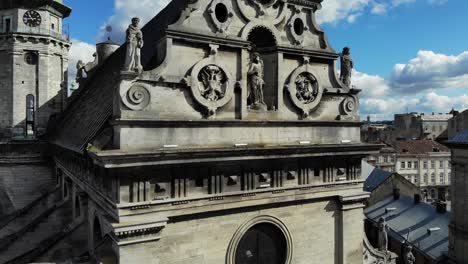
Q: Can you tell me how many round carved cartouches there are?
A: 2